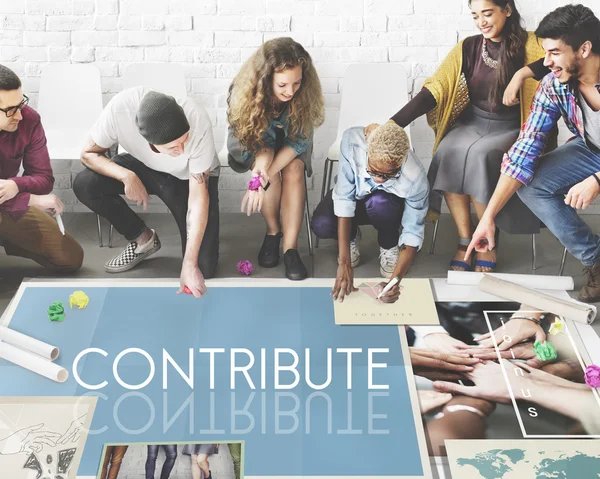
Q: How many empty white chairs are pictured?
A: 3